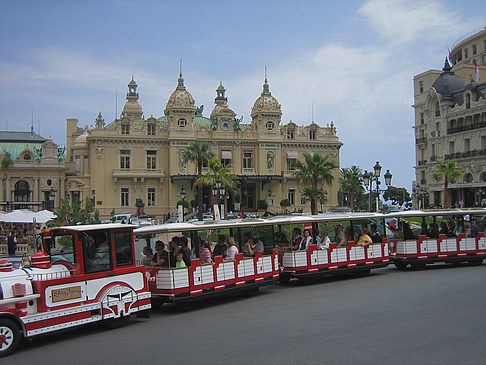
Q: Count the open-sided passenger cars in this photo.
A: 3